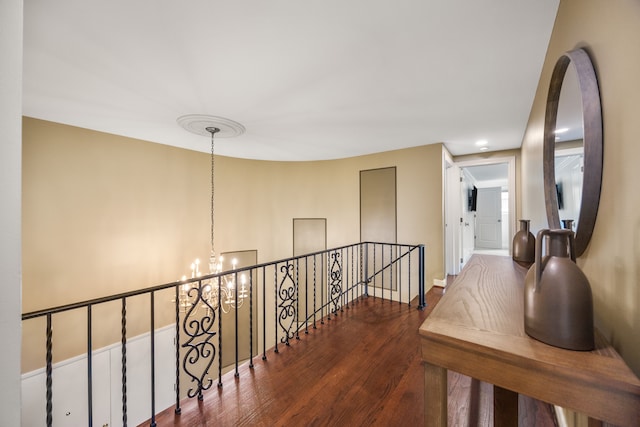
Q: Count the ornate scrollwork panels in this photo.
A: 3